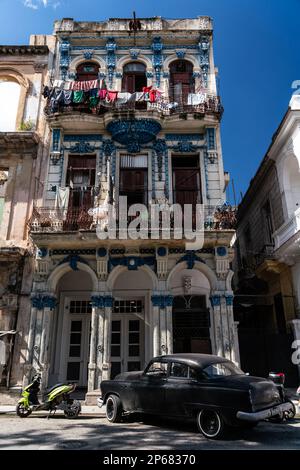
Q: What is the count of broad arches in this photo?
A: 3